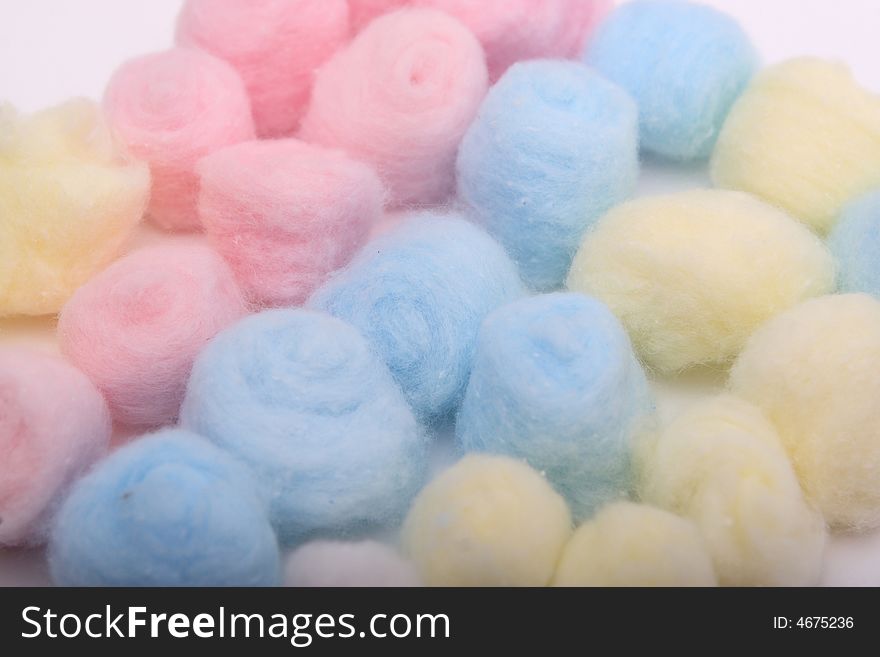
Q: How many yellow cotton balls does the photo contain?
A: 7